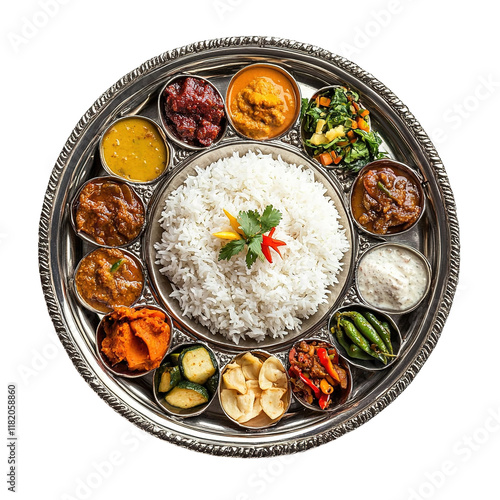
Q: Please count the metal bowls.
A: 13